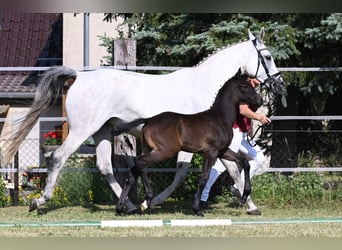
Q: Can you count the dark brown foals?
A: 1